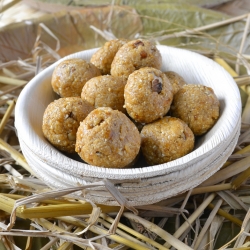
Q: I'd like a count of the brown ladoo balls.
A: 10